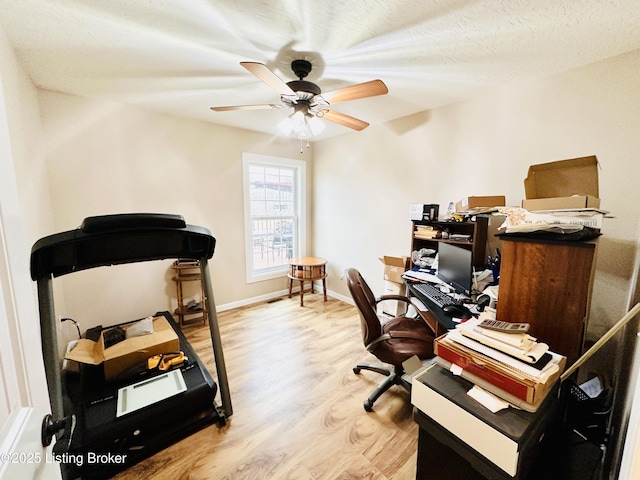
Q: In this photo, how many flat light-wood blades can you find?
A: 4